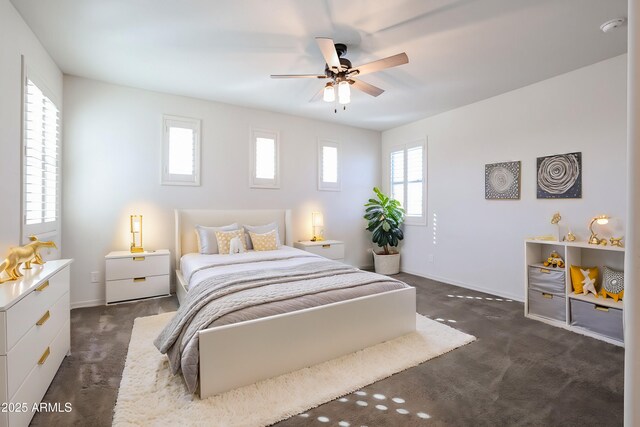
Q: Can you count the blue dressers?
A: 0